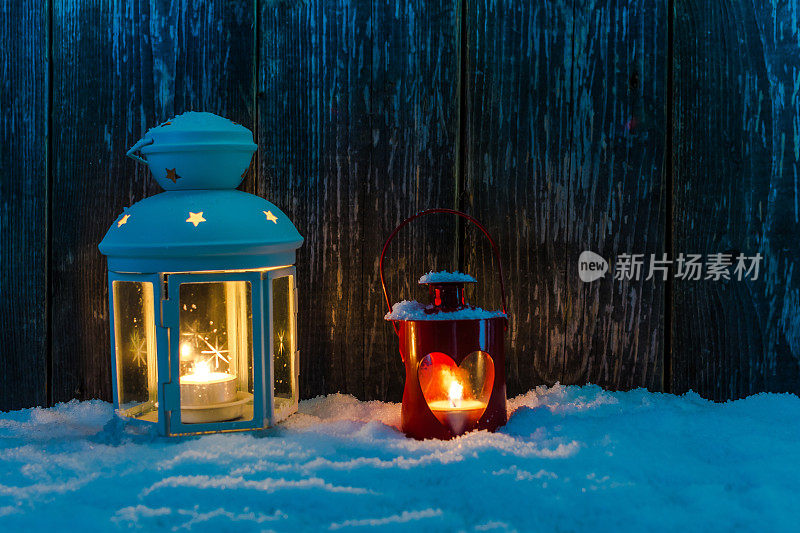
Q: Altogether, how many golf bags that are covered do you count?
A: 0